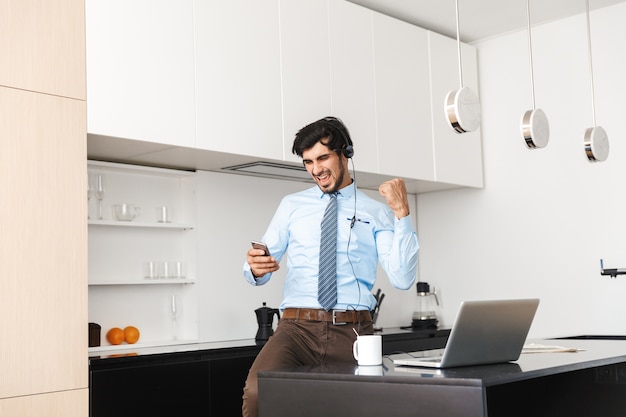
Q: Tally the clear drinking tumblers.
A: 4